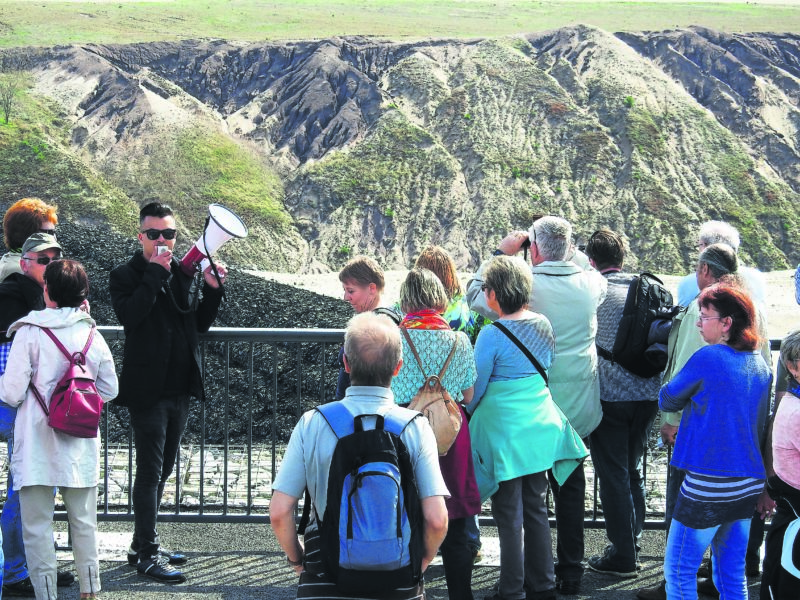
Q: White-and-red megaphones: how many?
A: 1